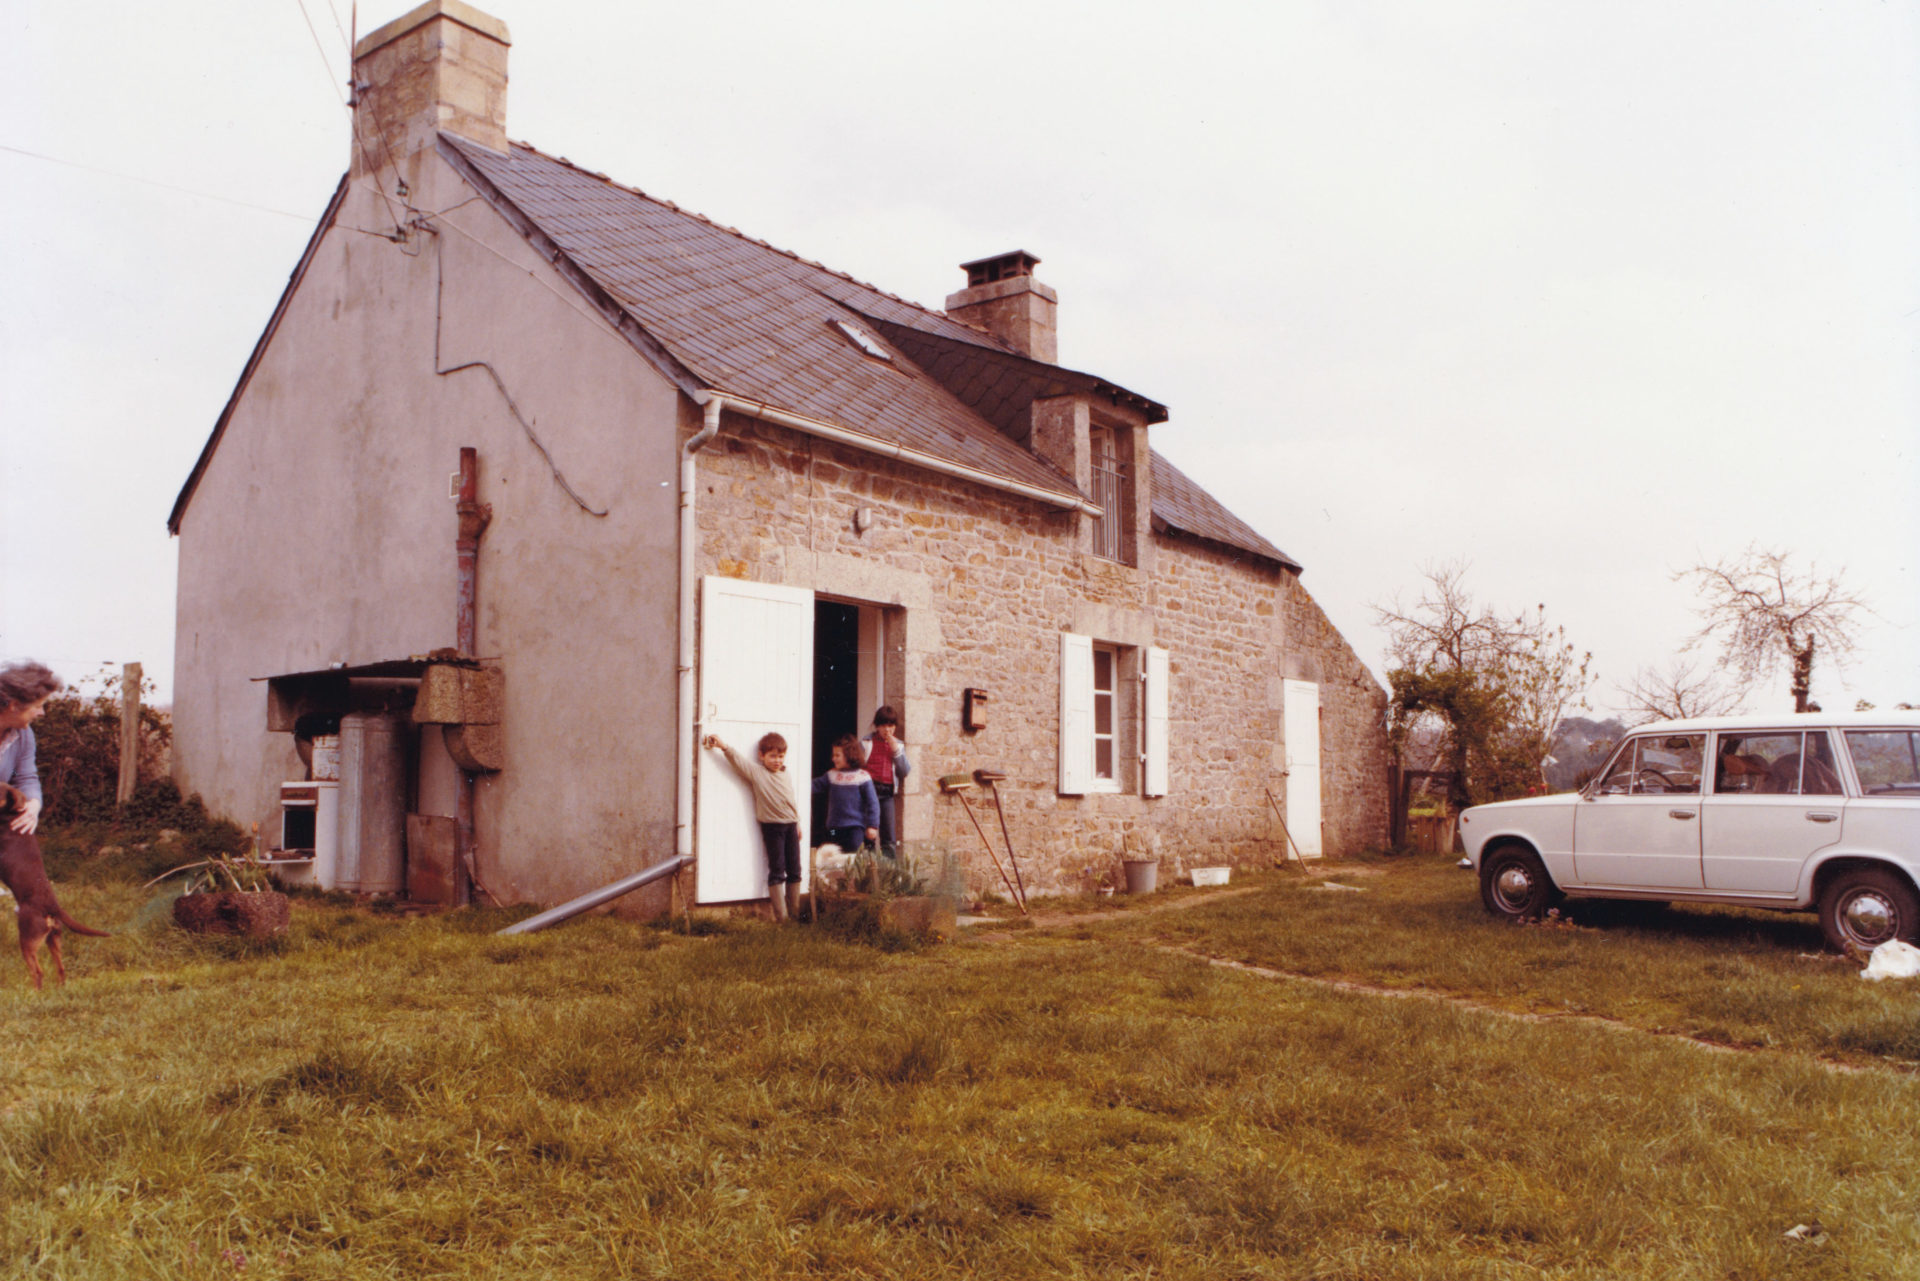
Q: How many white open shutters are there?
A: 2